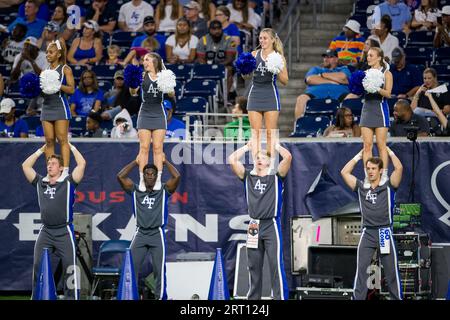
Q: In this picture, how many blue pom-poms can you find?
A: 4